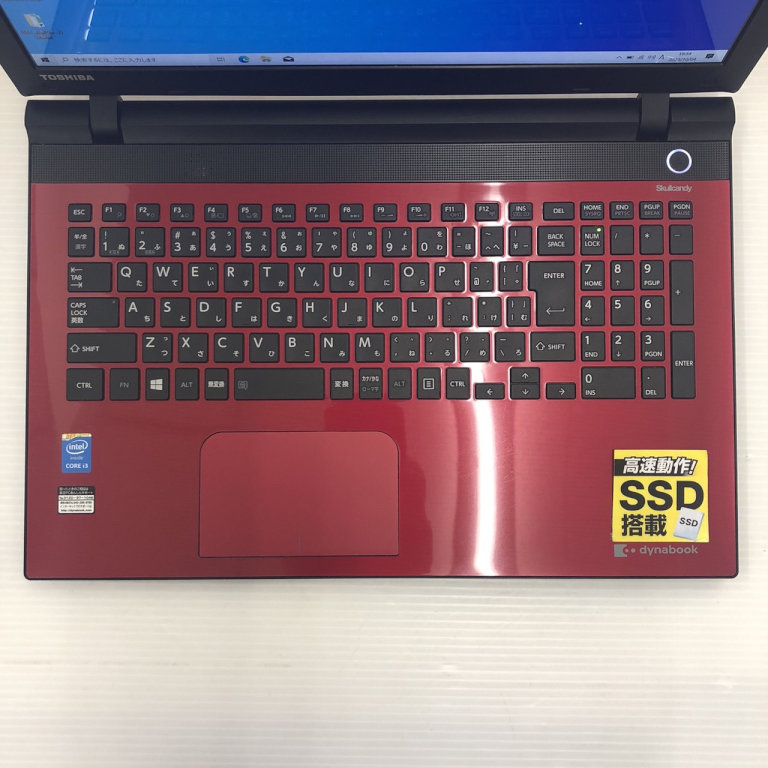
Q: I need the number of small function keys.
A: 12